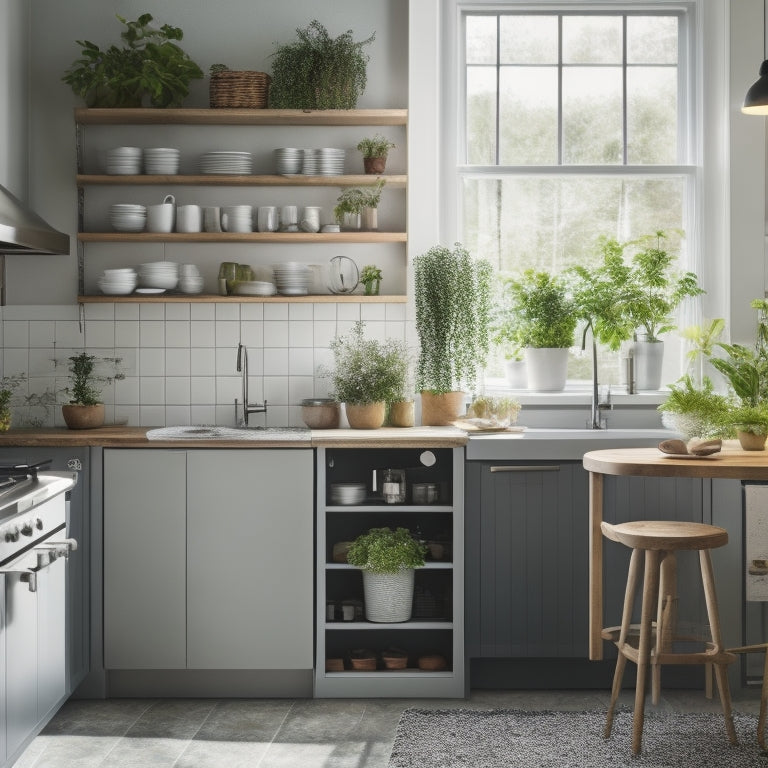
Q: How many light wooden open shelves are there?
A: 4